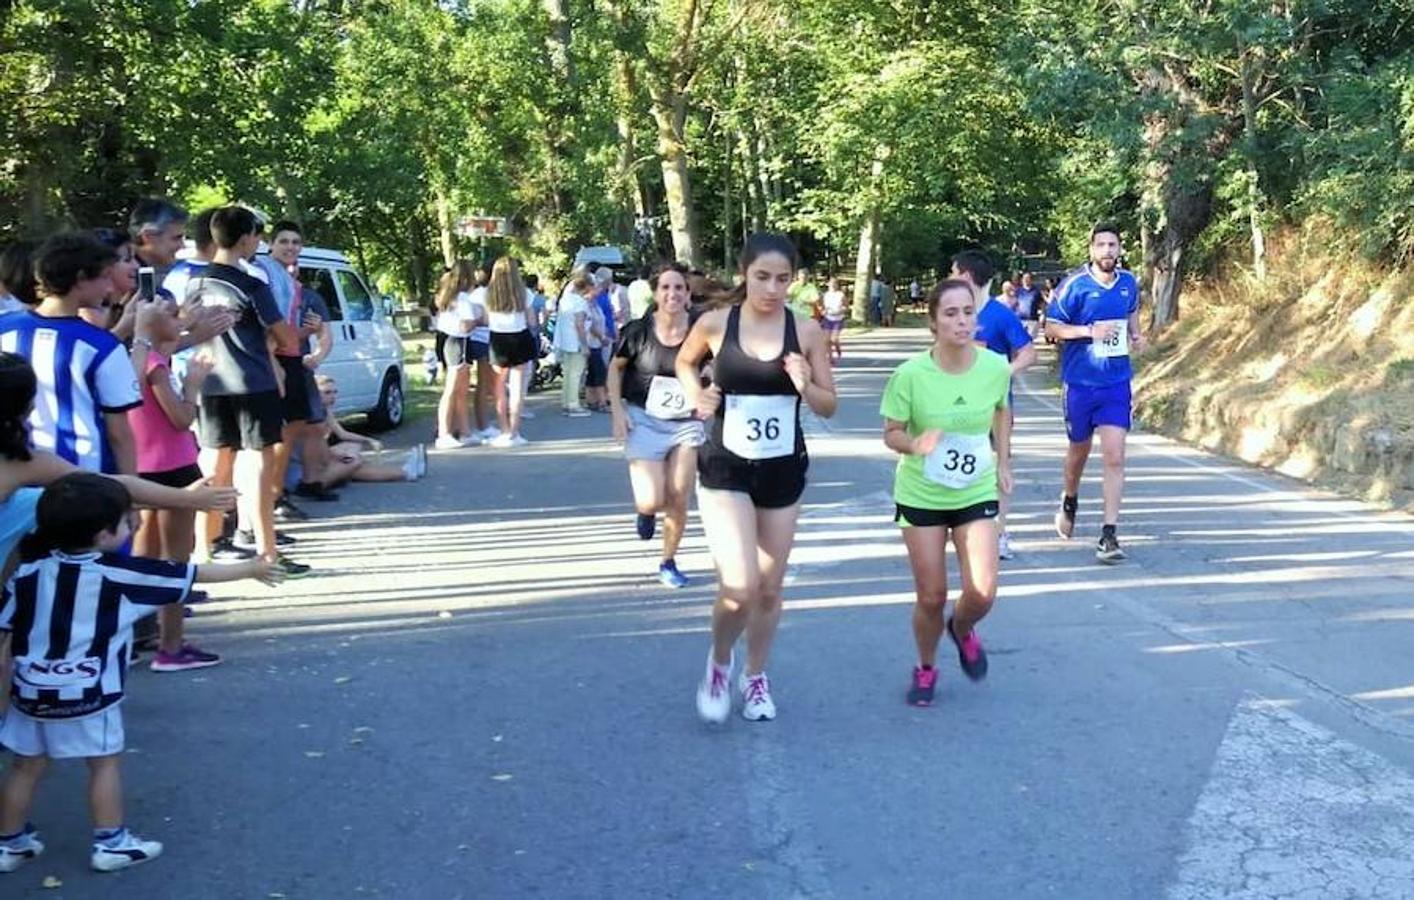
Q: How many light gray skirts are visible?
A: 1